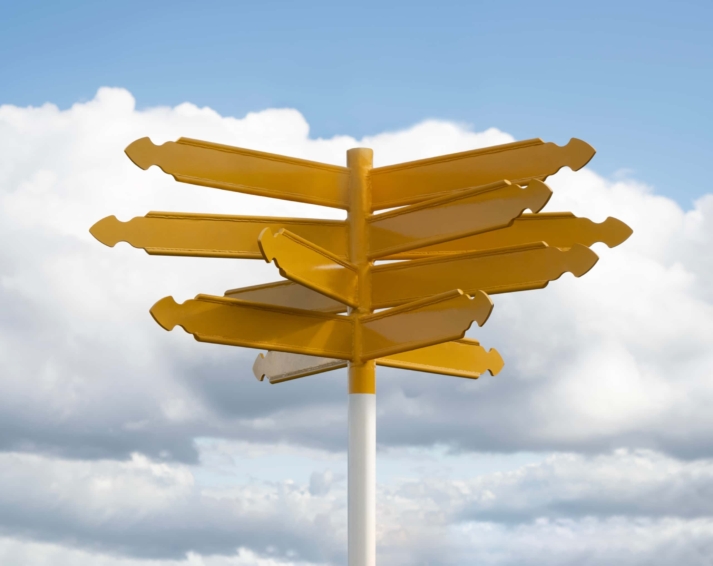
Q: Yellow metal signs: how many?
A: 12